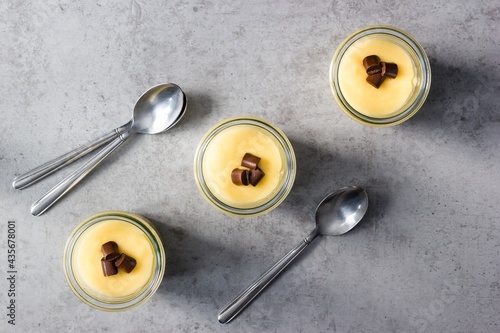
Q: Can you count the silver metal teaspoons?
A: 3